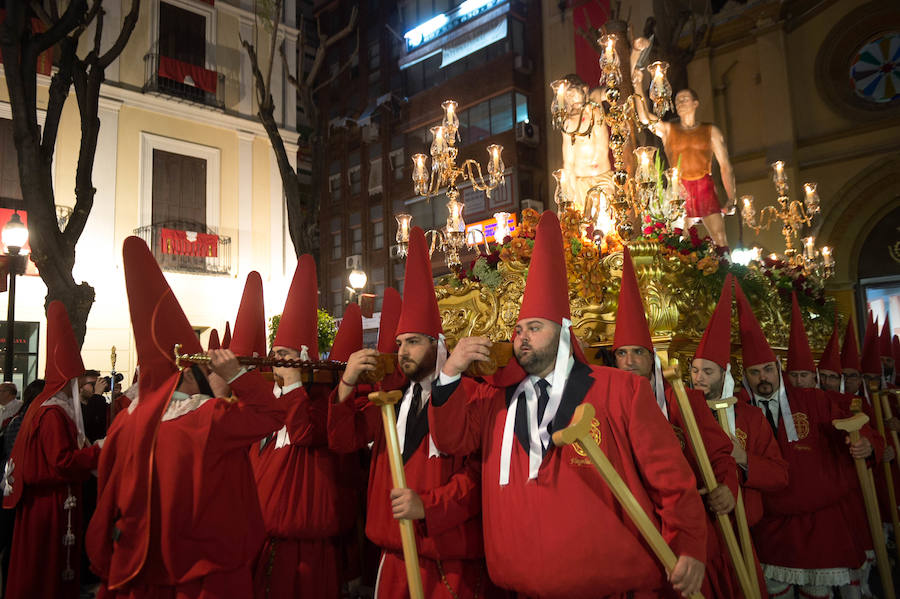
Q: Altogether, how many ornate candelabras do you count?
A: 3